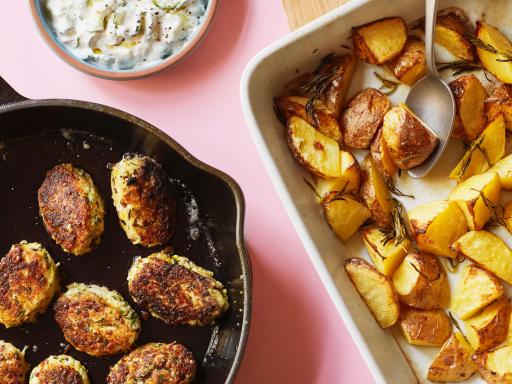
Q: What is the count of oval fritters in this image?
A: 8